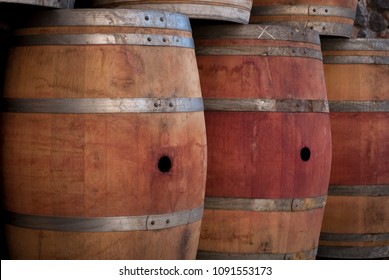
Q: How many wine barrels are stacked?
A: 6